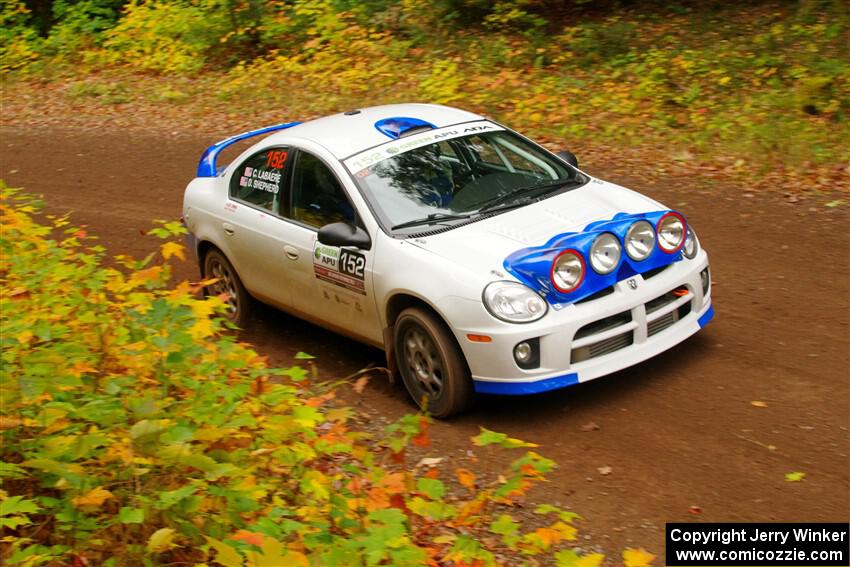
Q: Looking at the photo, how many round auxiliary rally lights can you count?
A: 4